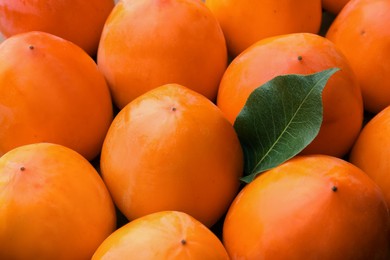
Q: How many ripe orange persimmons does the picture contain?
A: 12